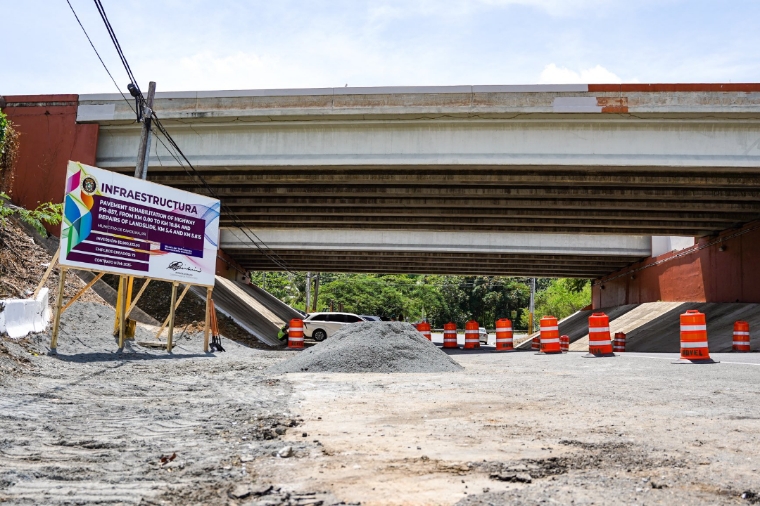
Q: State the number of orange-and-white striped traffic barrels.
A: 12